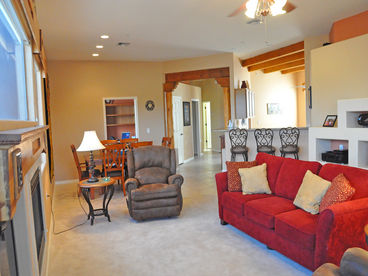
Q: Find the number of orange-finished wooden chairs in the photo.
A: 6